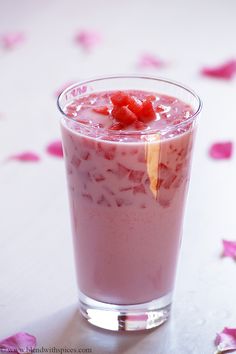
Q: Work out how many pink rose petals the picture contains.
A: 11